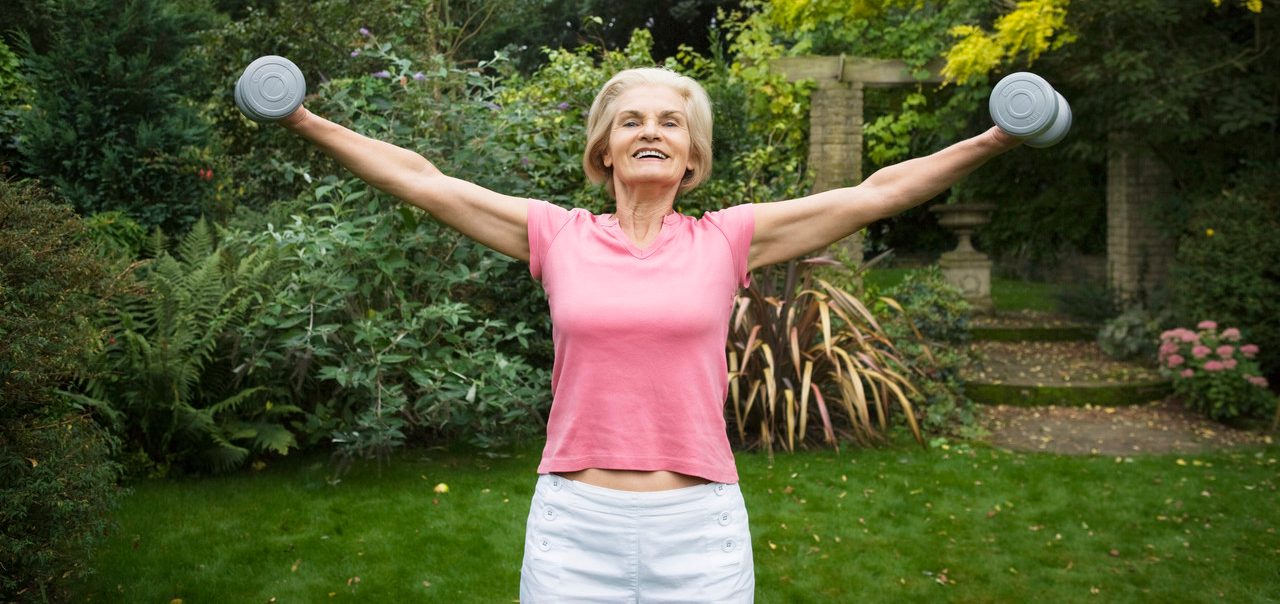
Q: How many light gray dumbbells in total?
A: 2